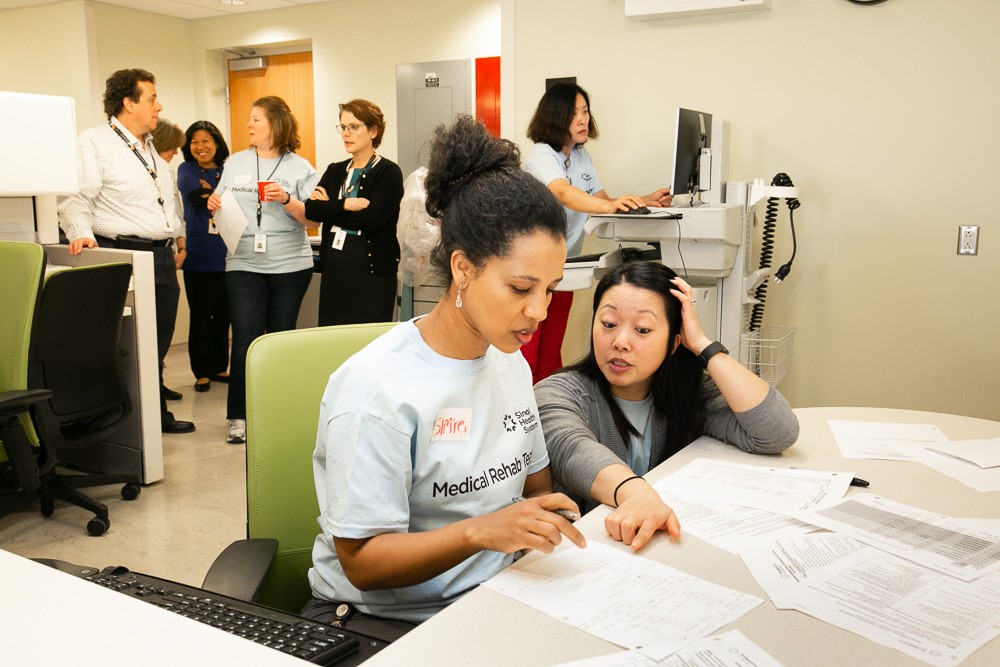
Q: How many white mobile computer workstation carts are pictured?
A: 1